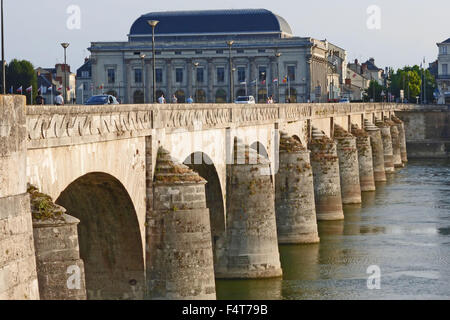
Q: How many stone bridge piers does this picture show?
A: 11